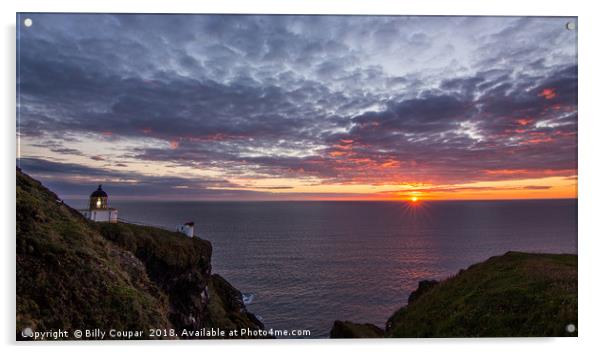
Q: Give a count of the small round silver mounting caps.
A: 4